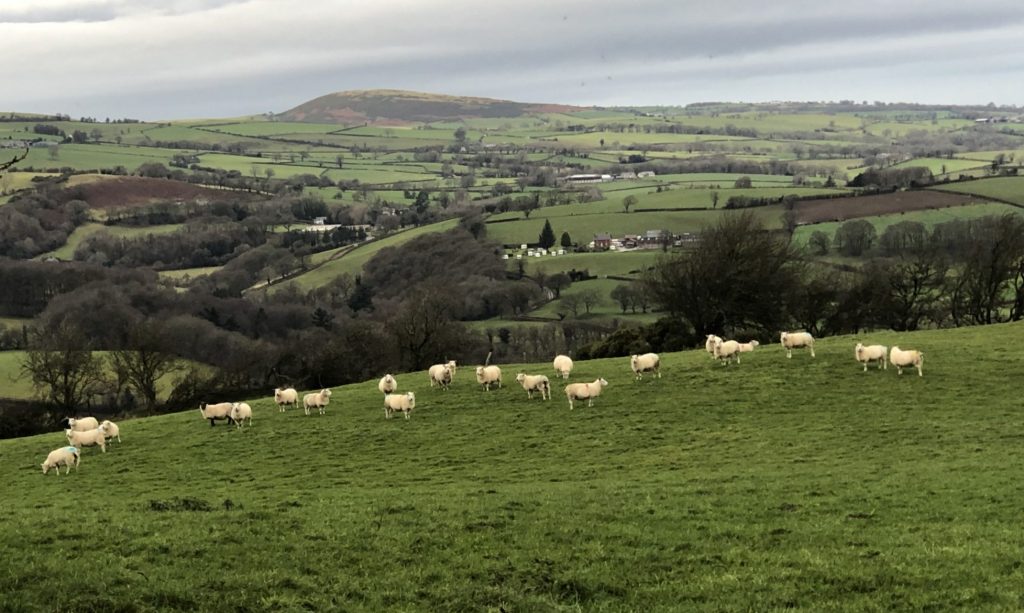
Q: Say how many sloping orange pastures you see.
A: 0